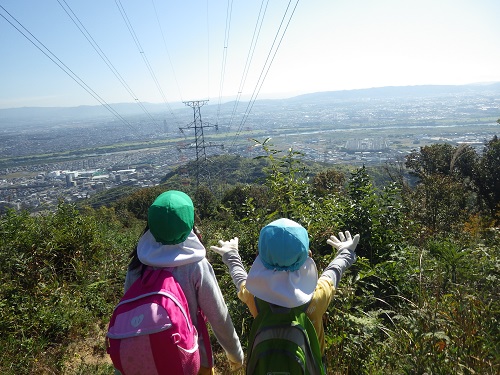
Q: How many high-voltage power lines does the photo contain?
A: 14